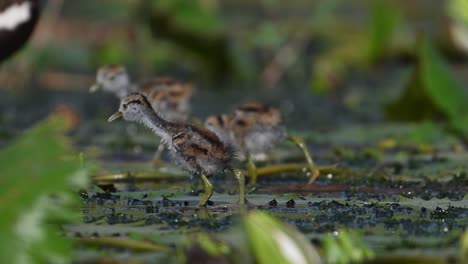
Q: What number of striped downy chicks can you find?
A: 3